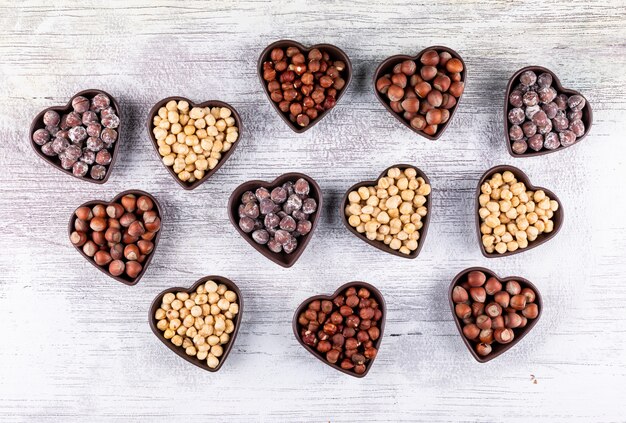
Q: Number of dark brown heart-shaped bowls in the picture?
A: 12